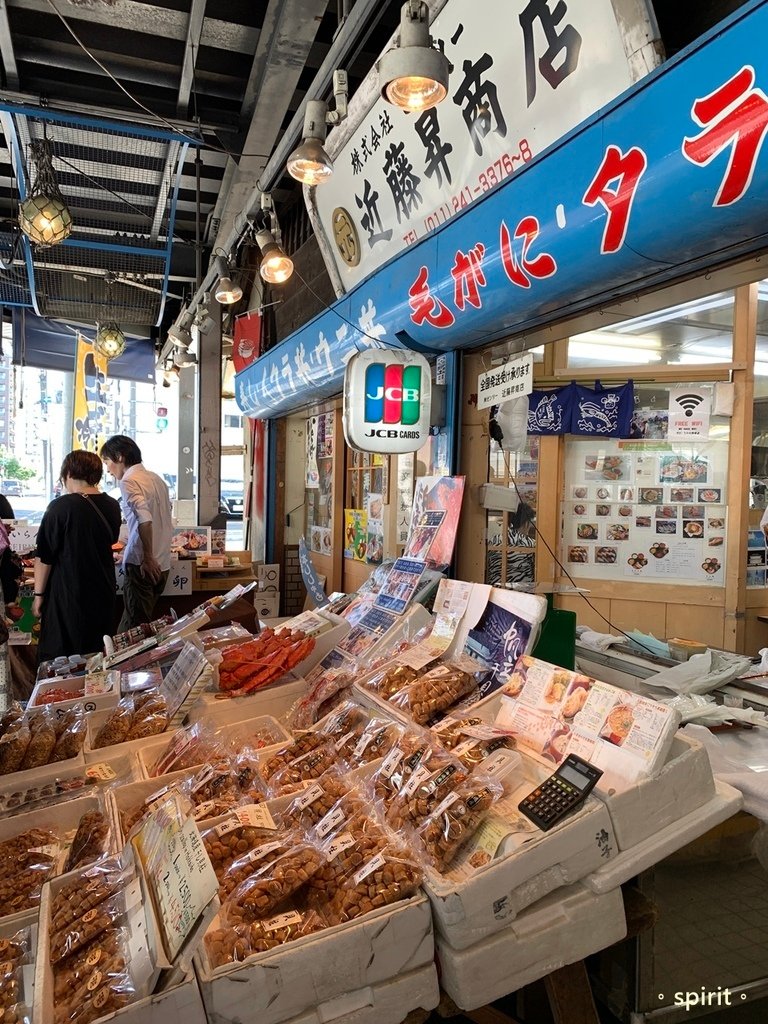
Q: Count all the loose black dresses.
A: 1